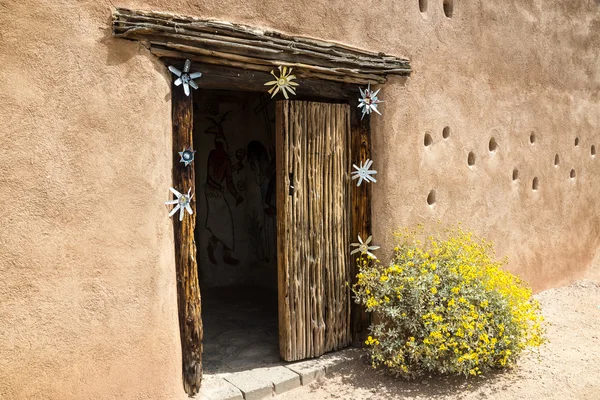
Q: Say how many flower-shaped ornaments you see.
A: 7